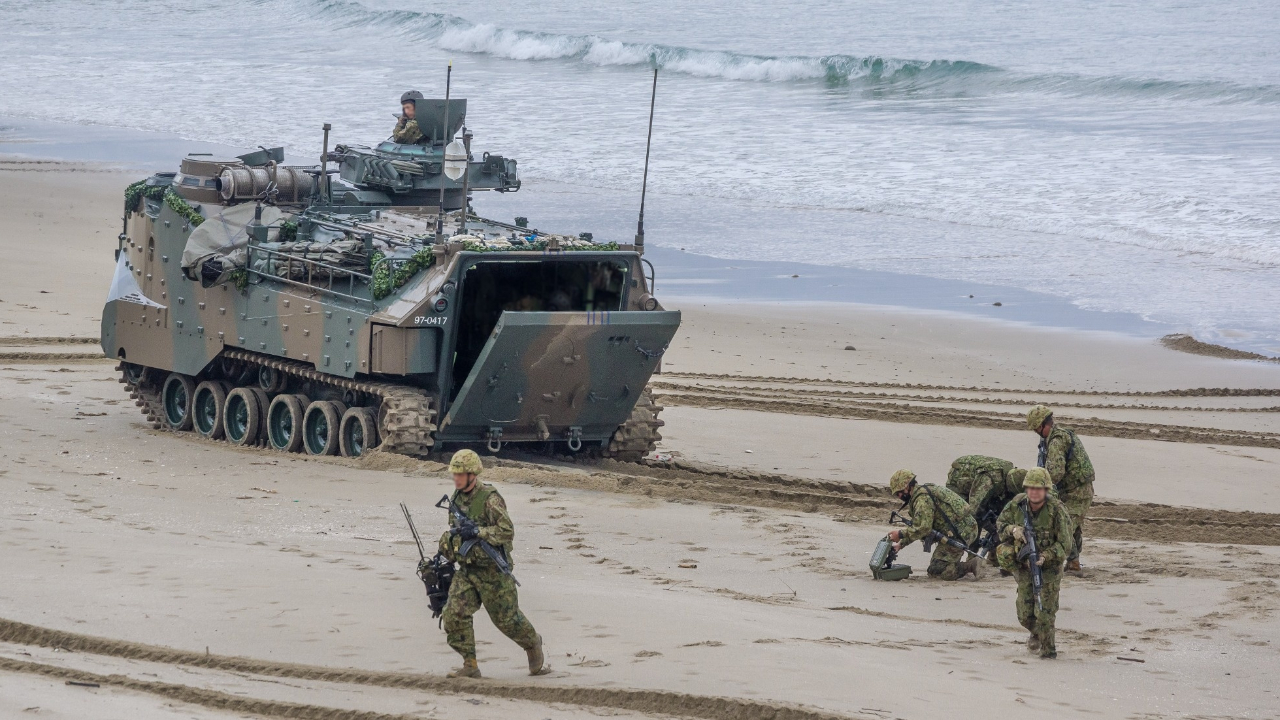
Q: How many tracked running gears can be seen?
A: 2